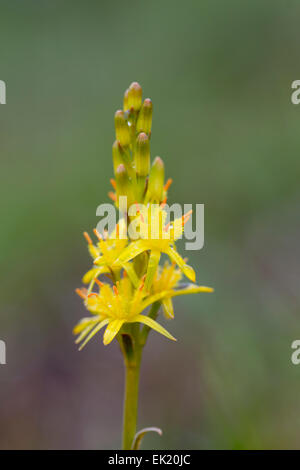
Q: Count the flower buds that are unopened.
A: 8